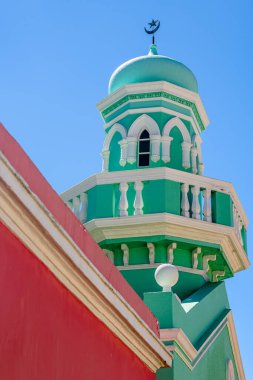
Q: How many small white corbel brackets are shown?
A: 7